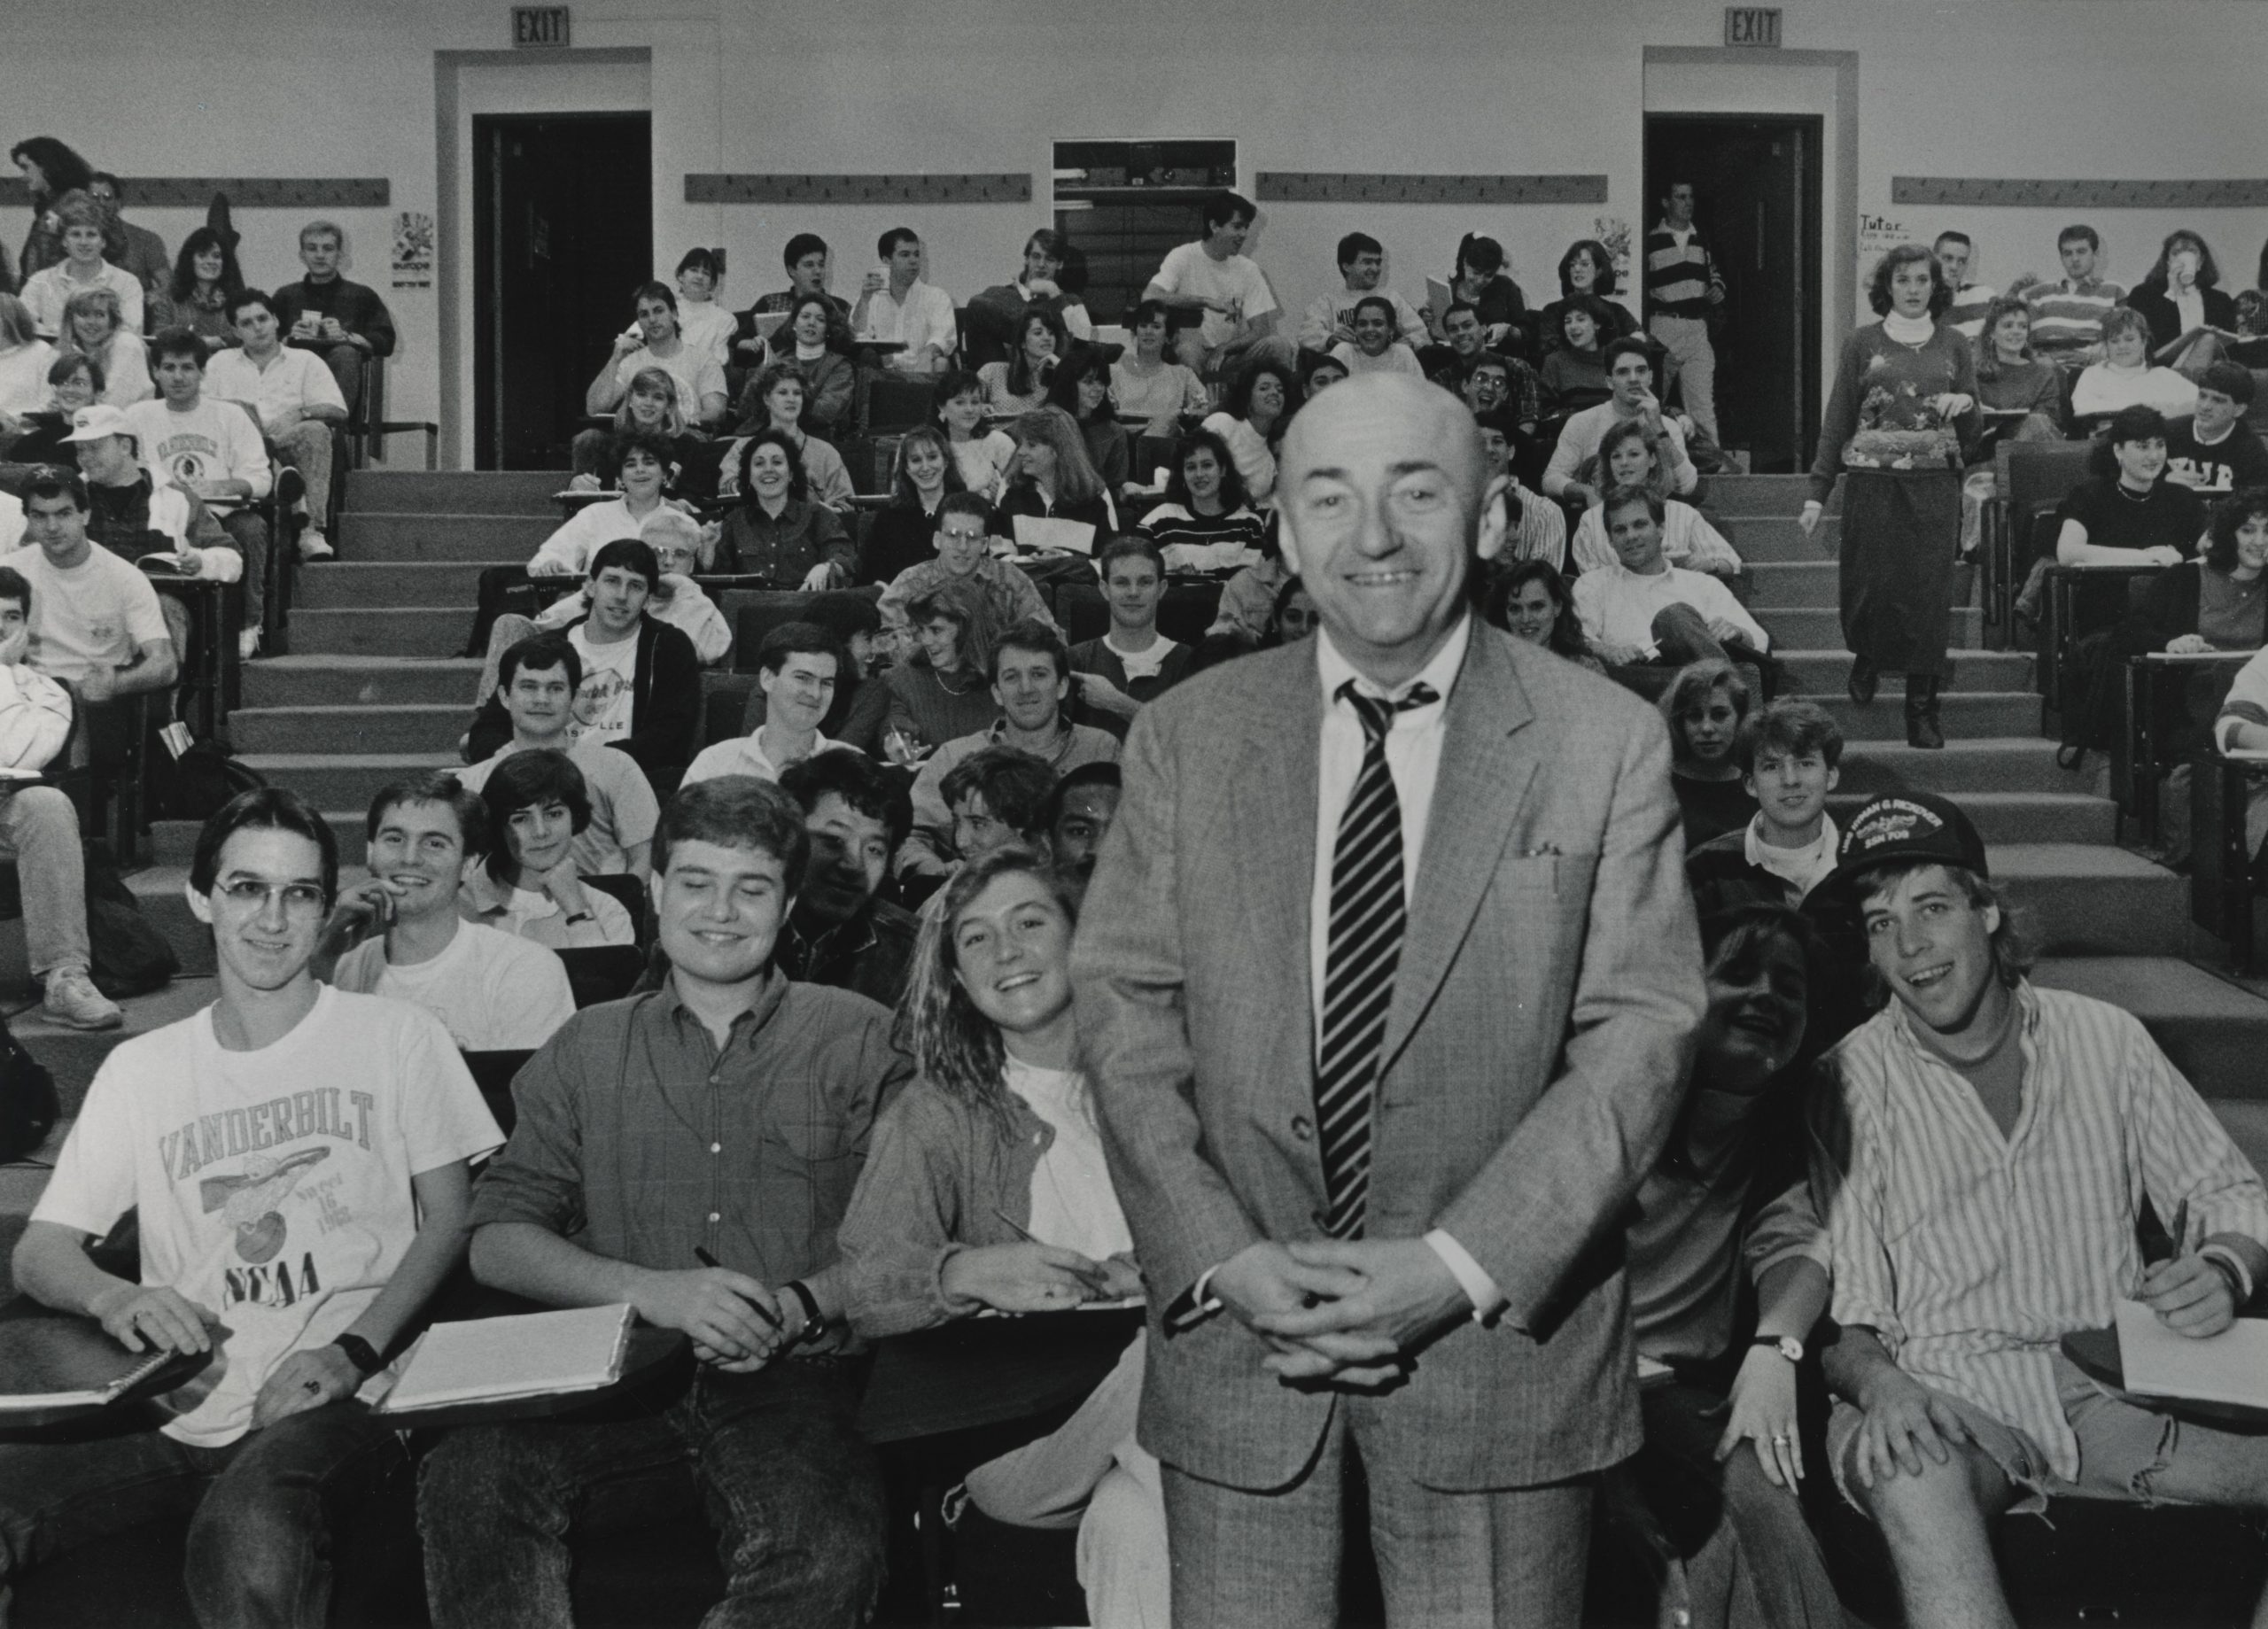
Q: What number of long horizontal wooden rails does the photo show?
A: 4